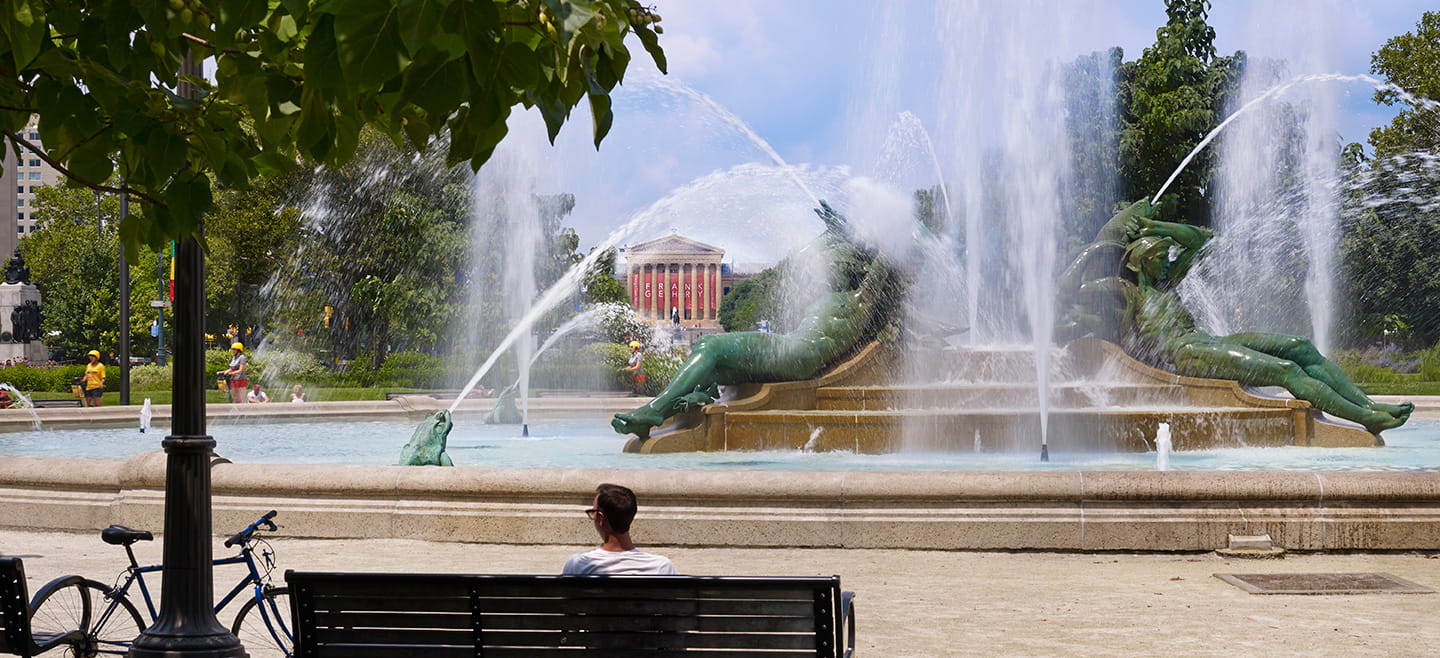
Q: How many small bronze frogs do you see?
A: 2